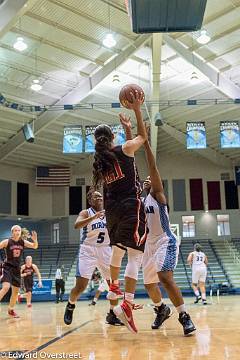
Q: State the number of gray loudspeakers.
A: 2